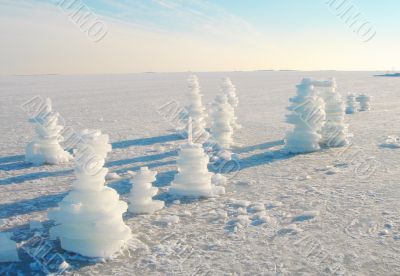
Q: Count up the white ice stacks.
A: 11